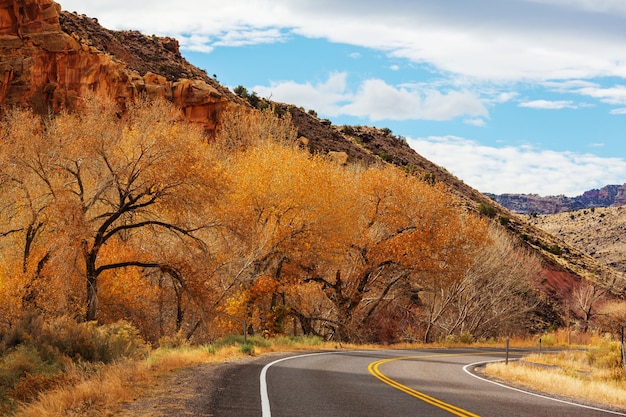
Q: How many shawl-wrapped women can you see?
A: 0